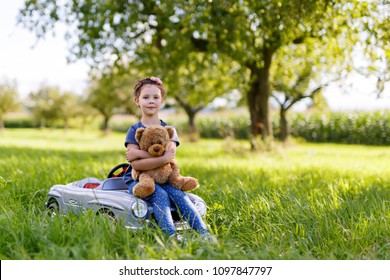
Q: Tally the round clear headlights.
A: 2